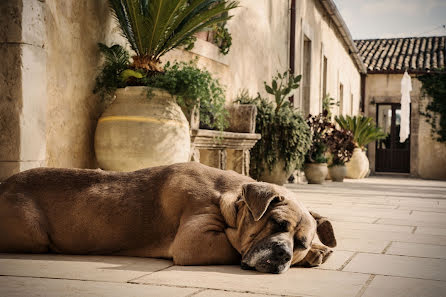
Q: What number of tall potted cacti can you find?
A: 1